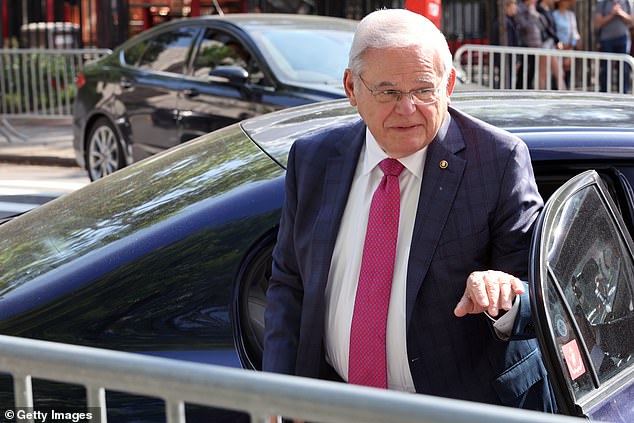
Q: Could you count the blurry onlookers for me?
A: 5